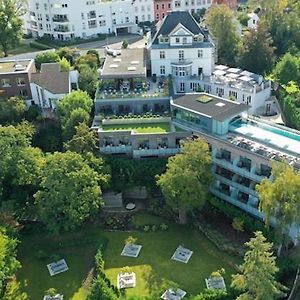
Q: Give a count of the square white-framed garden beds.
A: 7